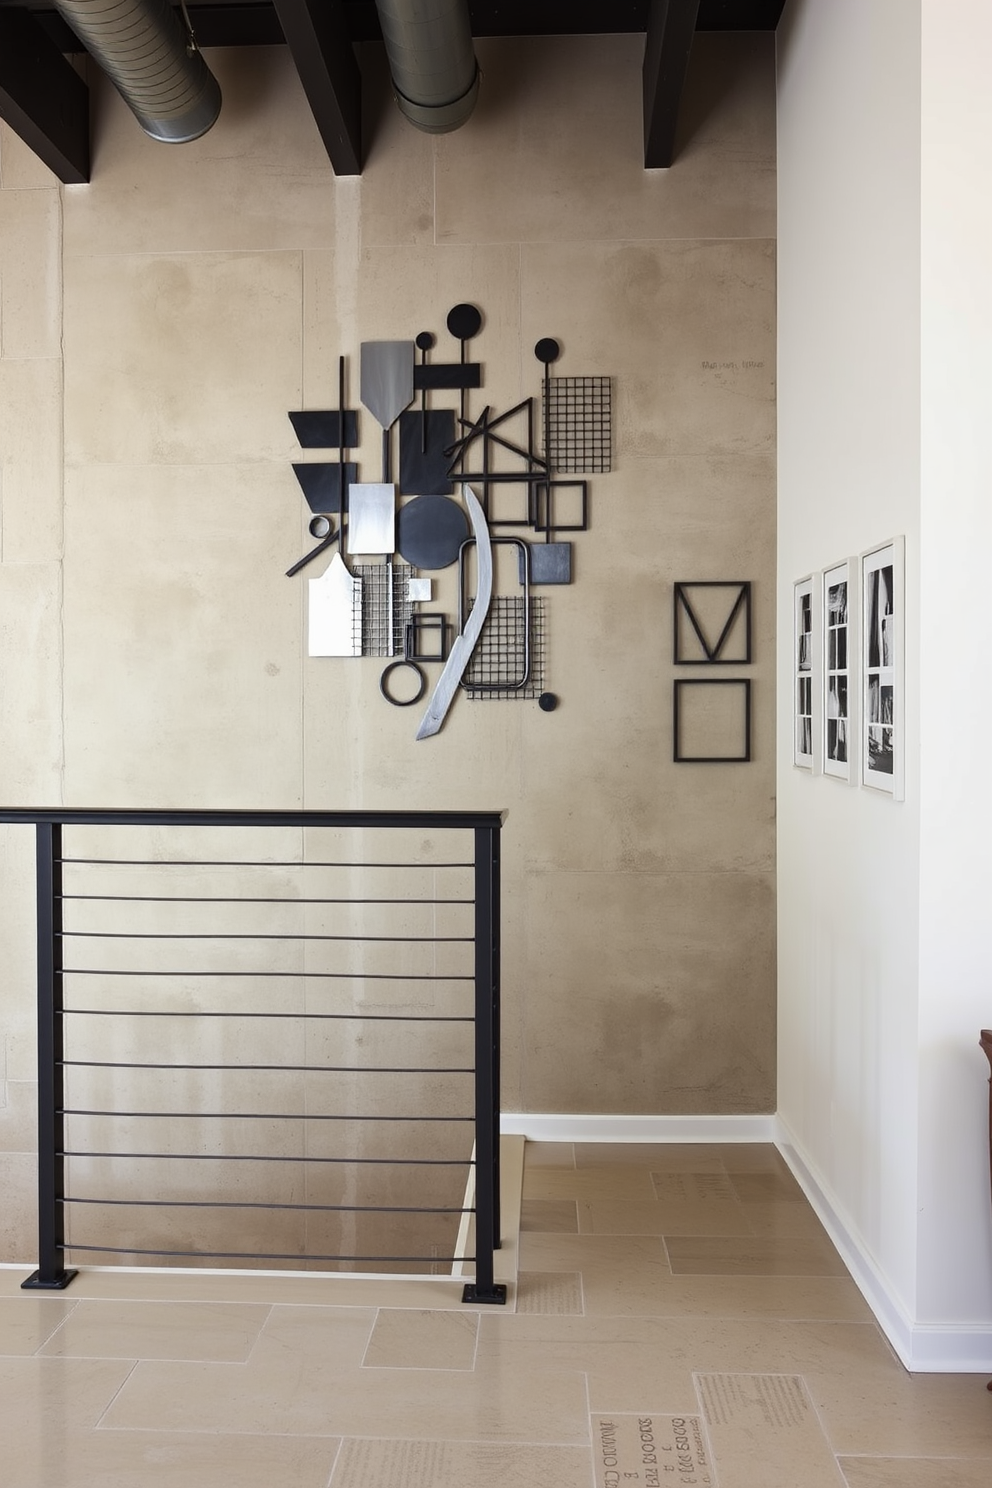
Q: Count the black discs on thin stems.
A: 3